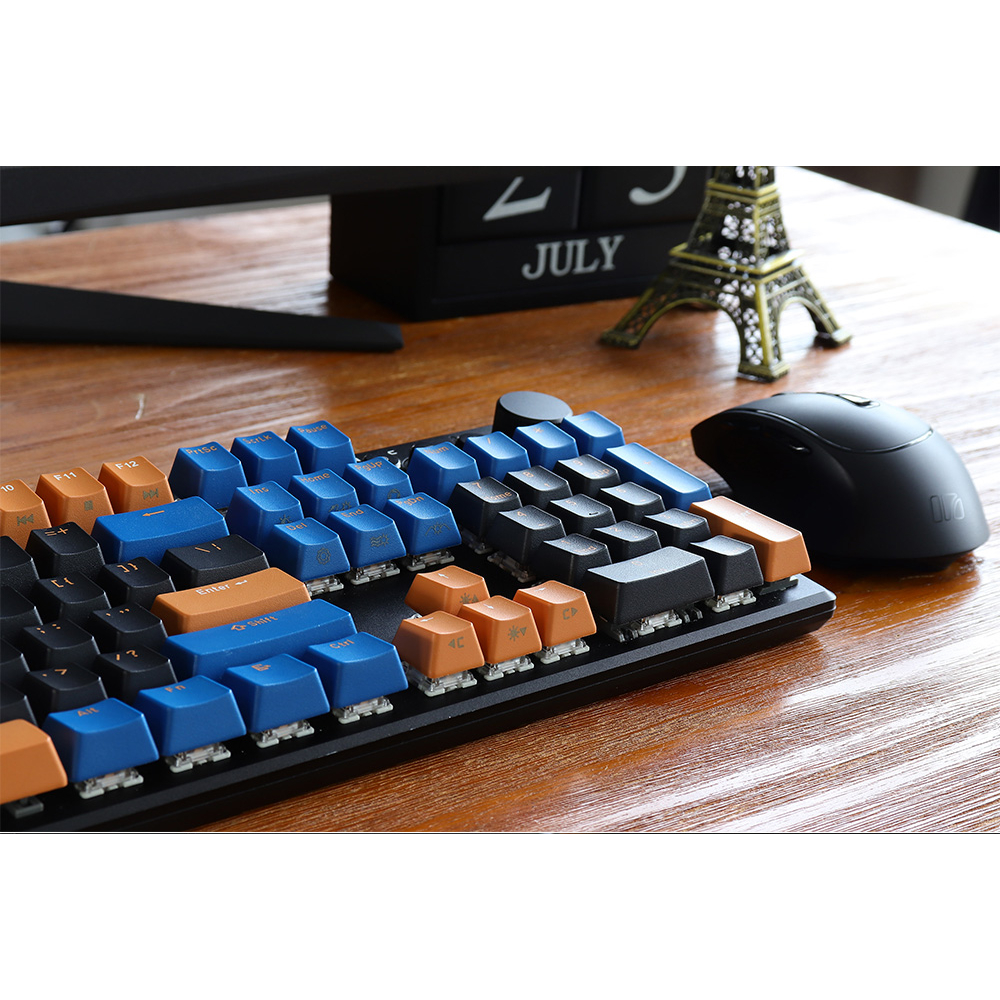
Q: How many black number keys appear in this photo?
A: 10